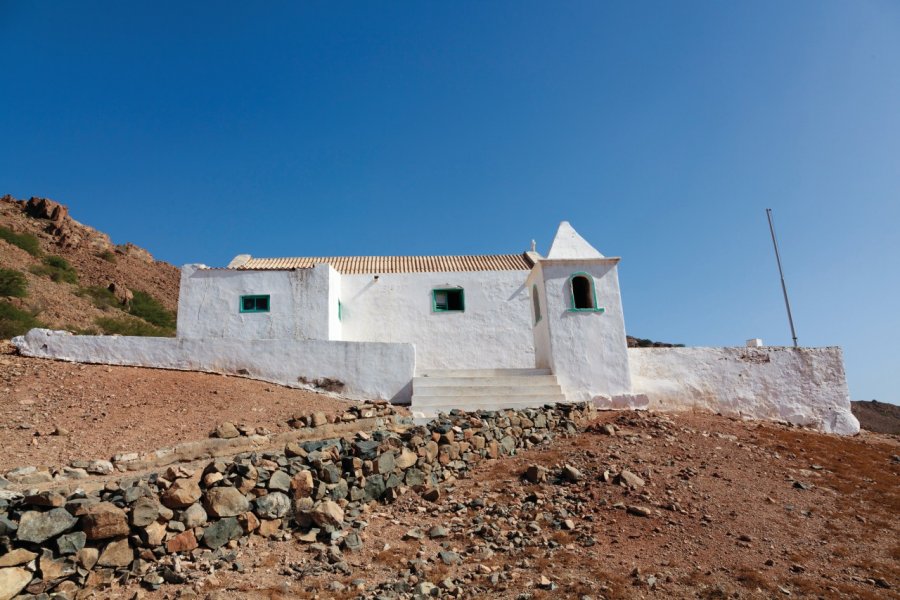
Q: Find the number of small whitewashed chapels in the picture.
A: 1